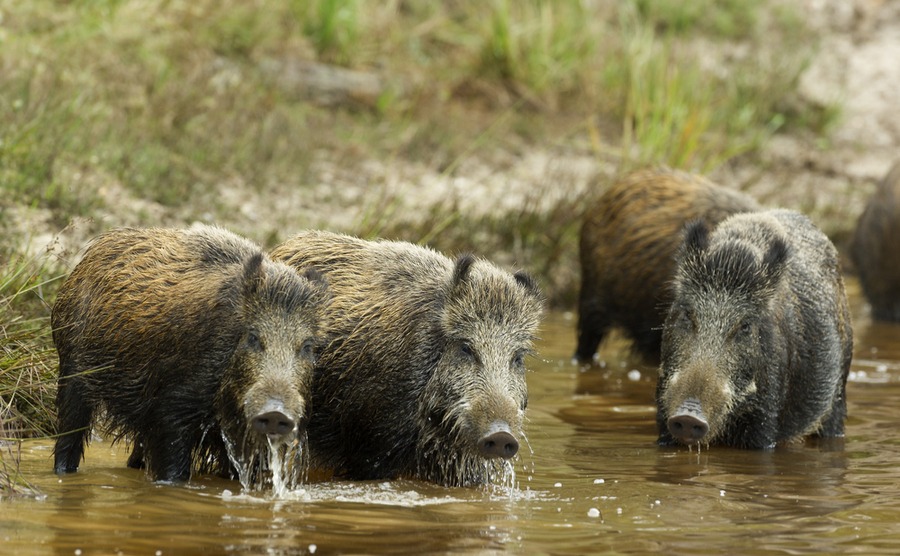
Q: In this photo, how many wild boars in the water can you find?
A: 5